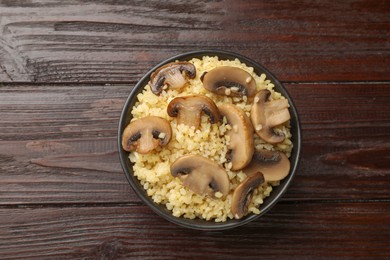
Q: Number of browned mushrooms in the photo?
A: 9